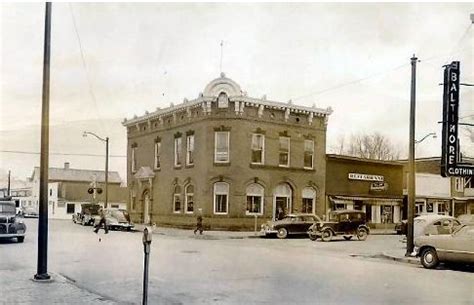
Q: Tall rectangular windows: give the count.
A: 8